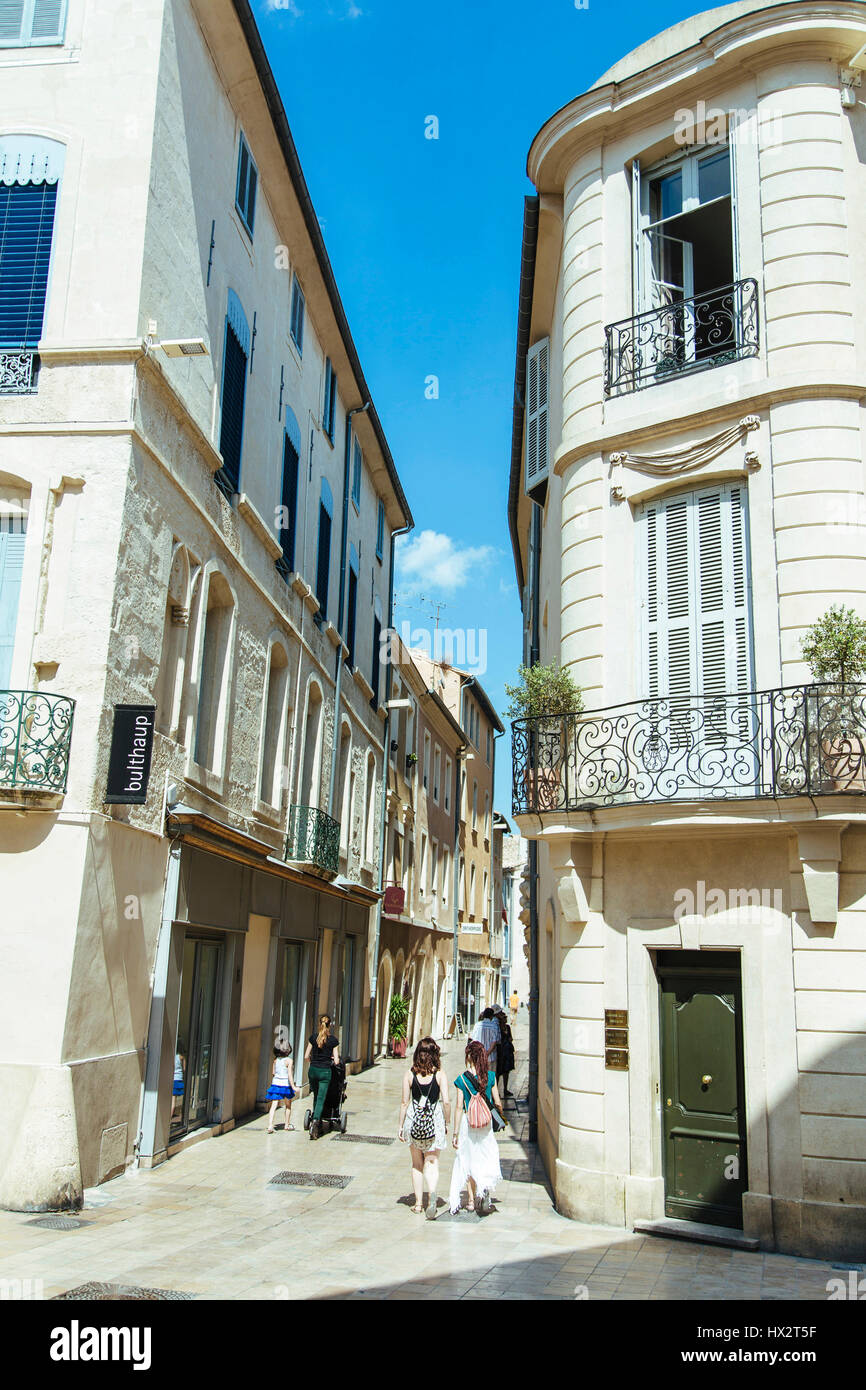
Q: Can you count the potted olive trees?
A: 2